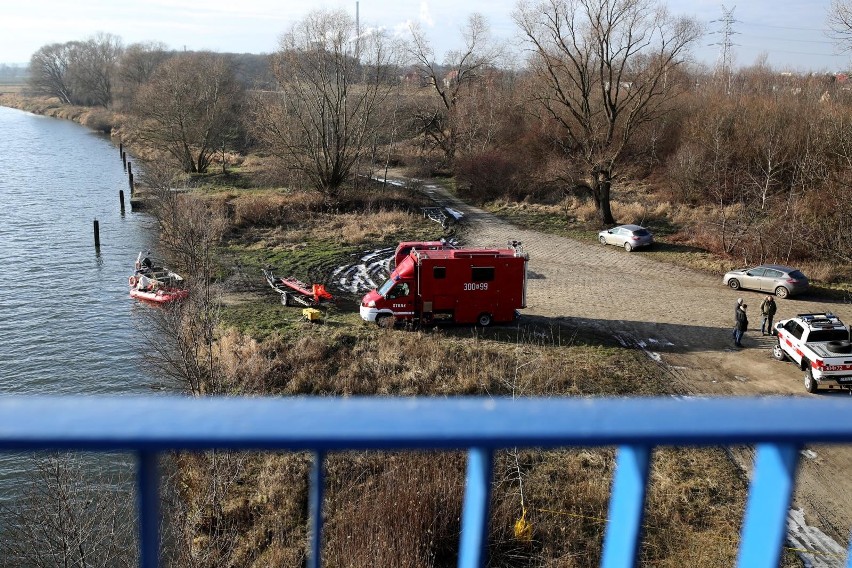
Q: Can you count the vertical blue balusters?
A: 5